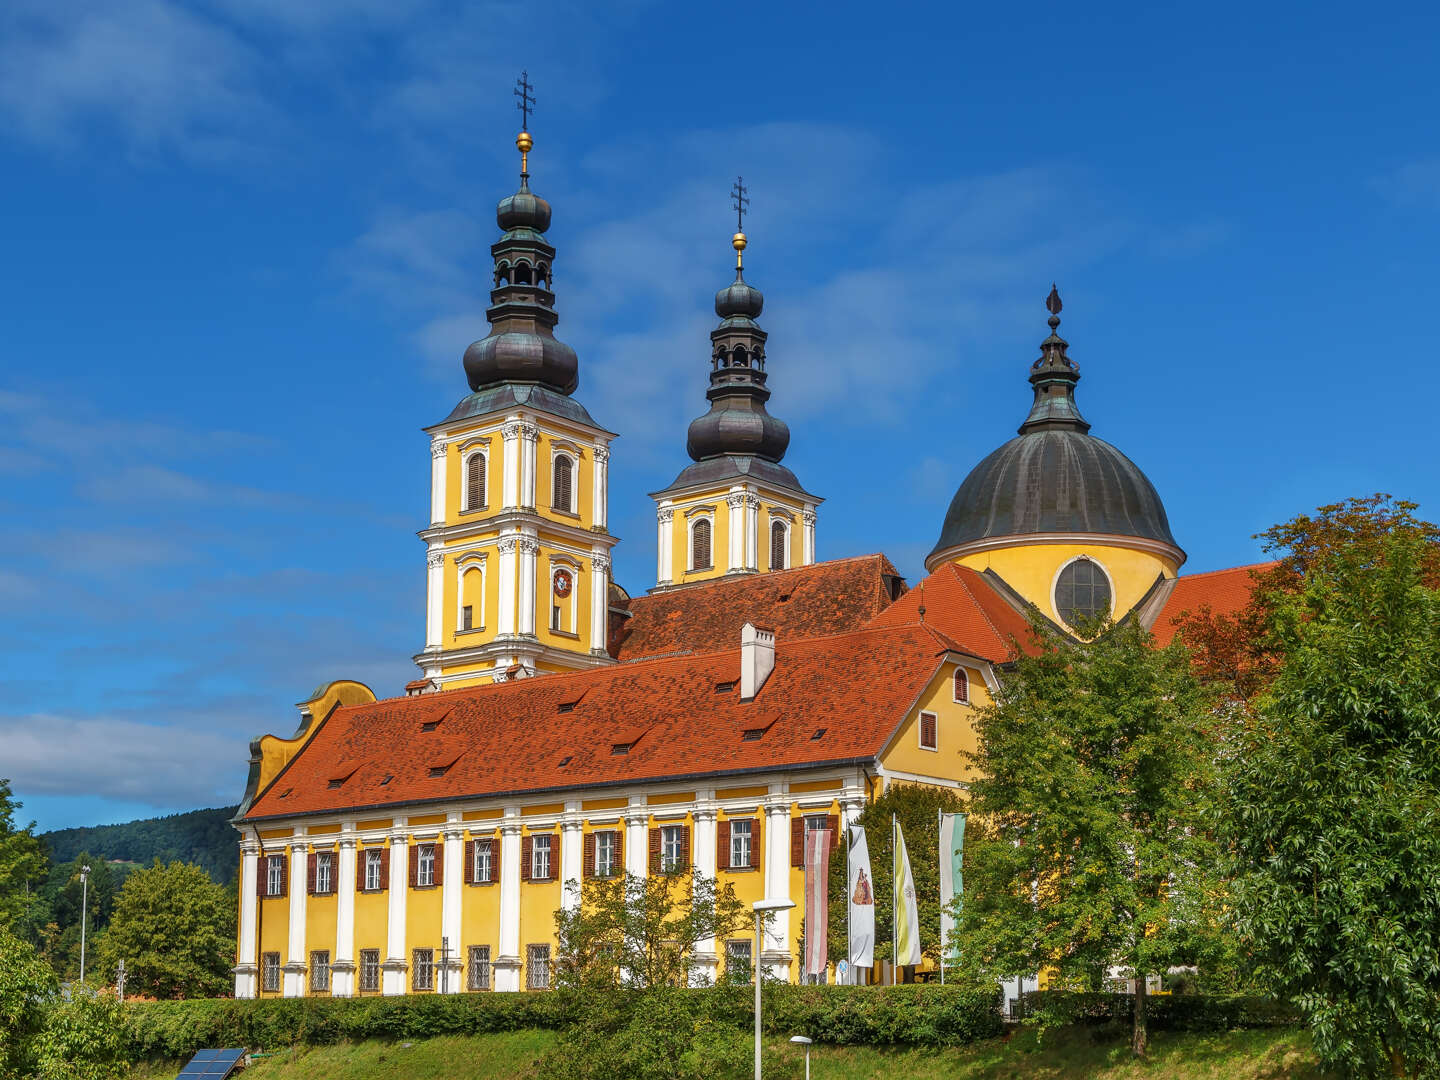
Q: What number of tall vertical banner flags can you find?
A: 4